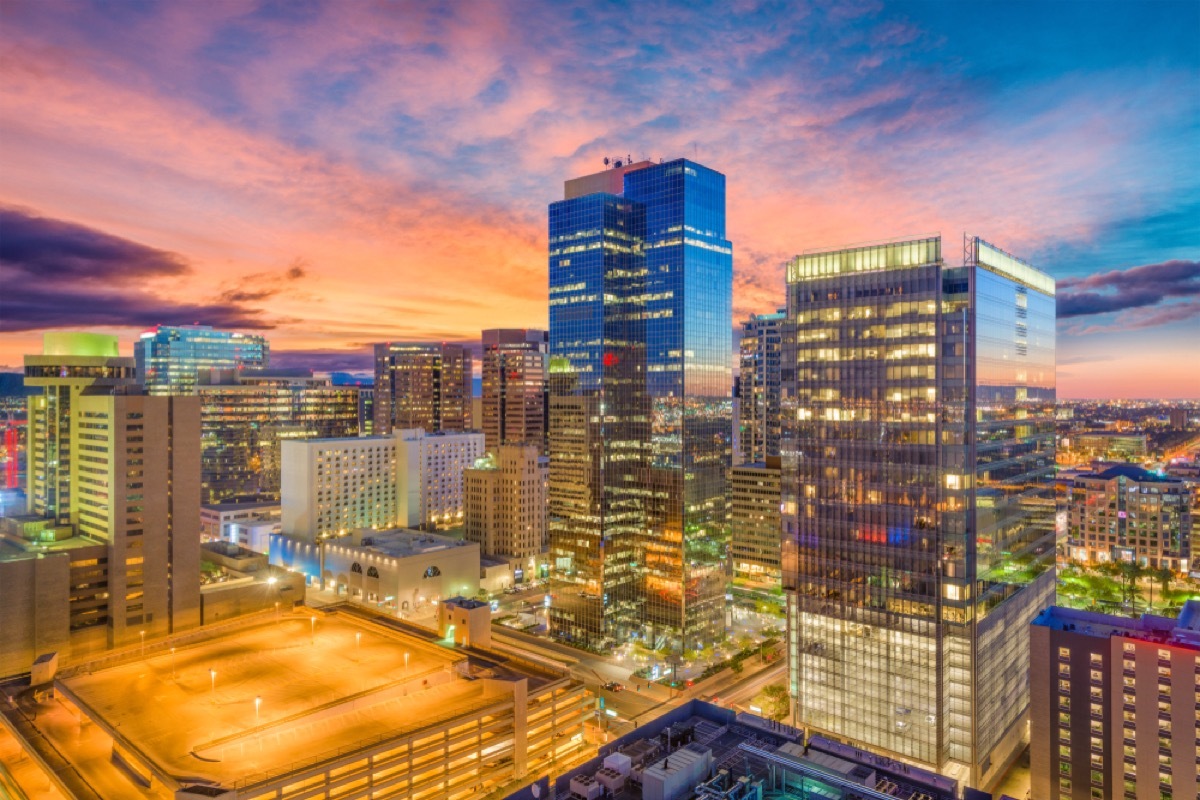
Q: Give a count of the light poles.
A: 8